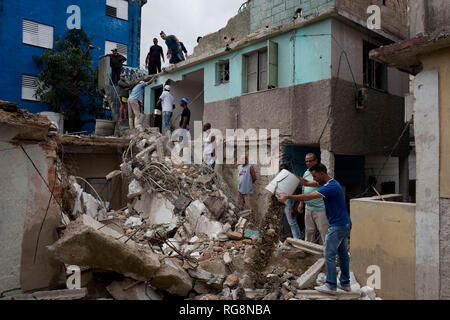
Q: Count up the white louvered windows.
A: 4